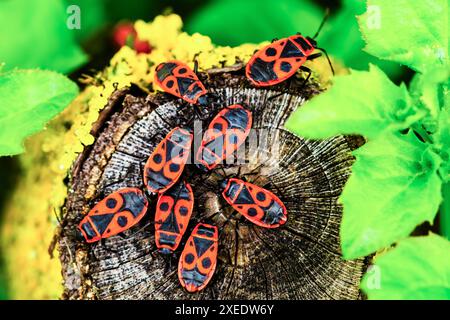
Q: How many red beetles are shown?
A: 8